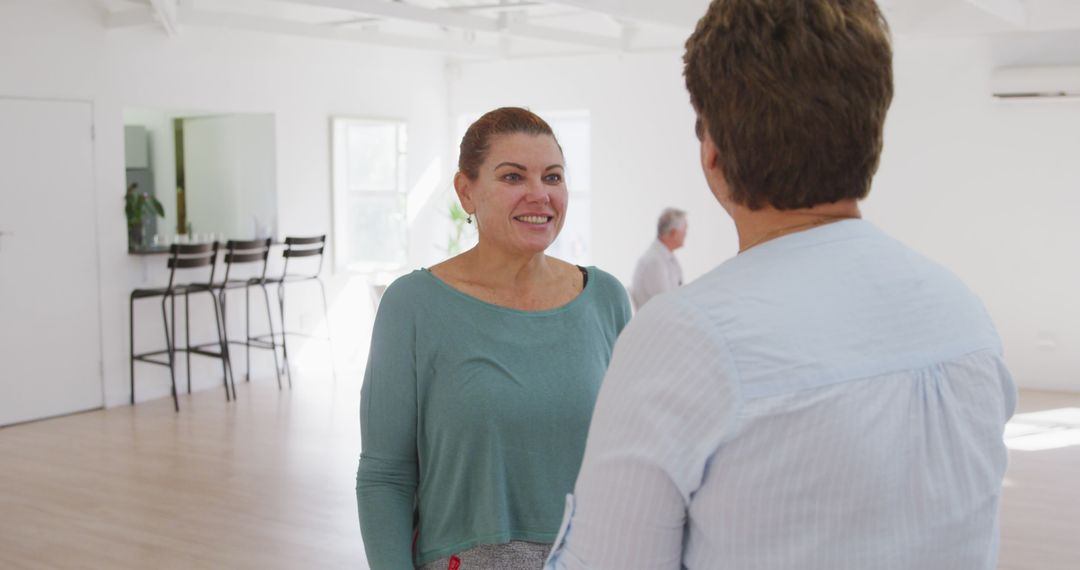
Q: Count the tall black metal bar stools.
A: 3